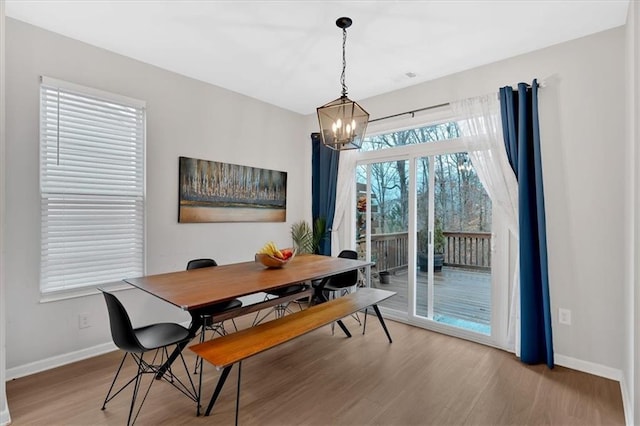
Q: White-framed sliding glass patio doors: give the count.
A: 1